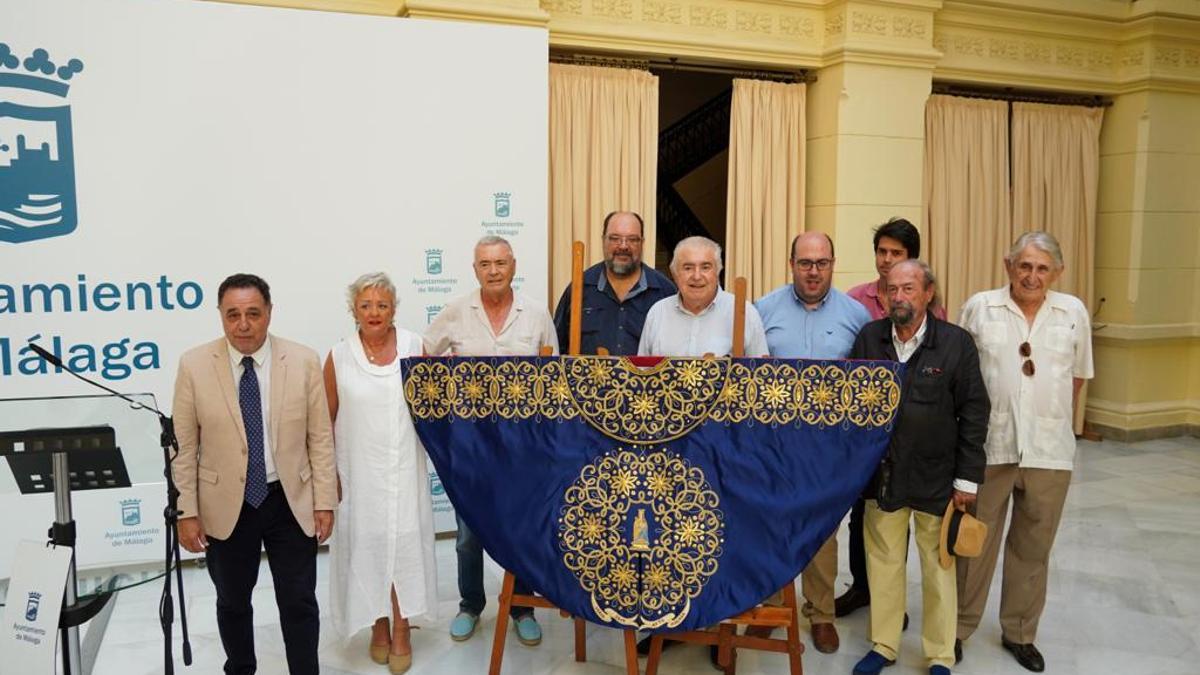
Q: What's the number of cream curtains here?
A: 4